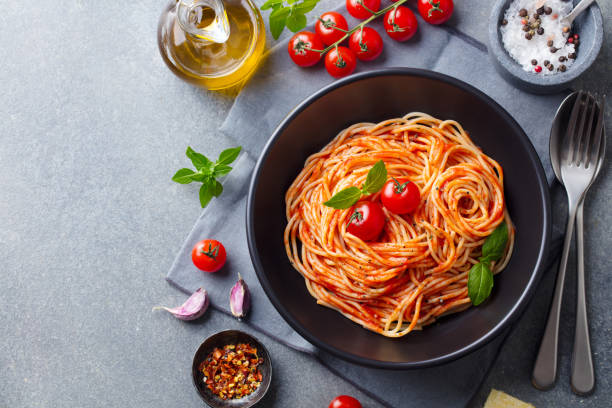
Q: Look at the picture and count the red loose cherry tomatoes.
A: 4